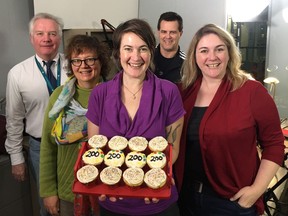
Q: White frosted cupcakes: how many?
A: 12